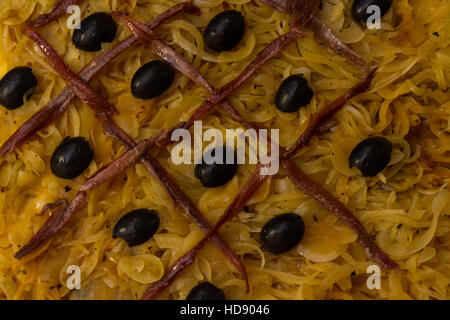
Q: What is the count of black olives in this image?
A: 12